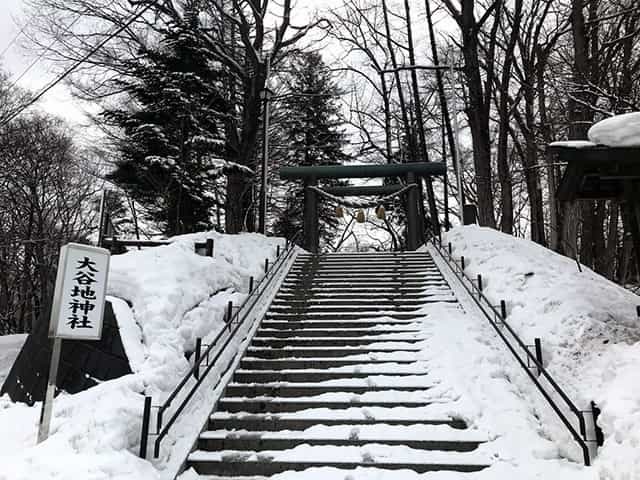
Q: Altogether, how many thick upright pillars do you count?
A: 2